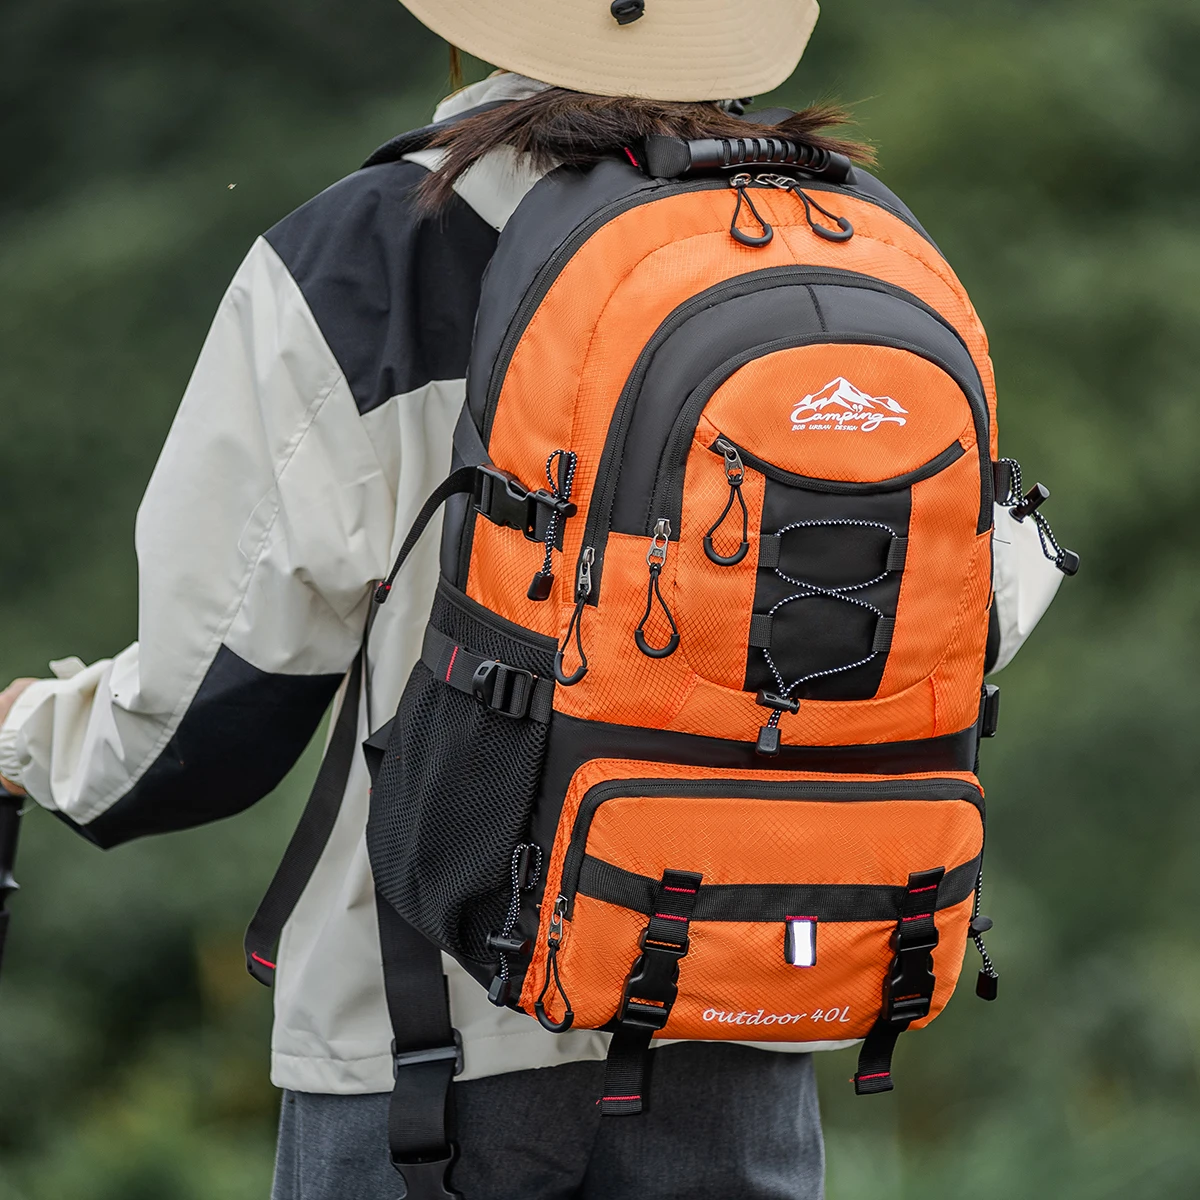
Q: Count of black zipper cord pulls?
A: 6